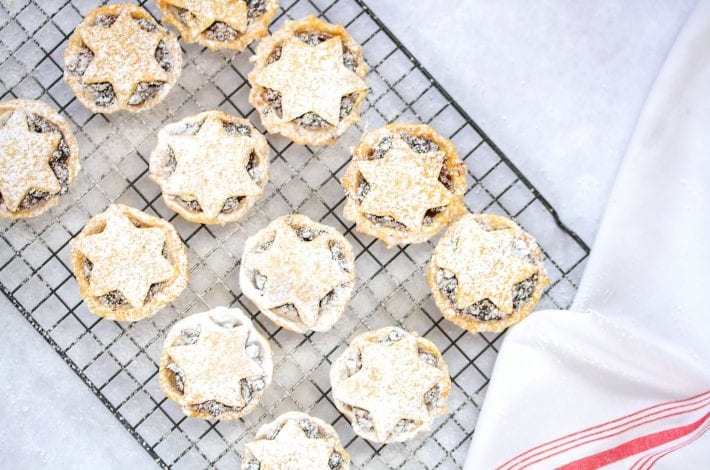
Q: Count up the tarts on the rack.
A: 12